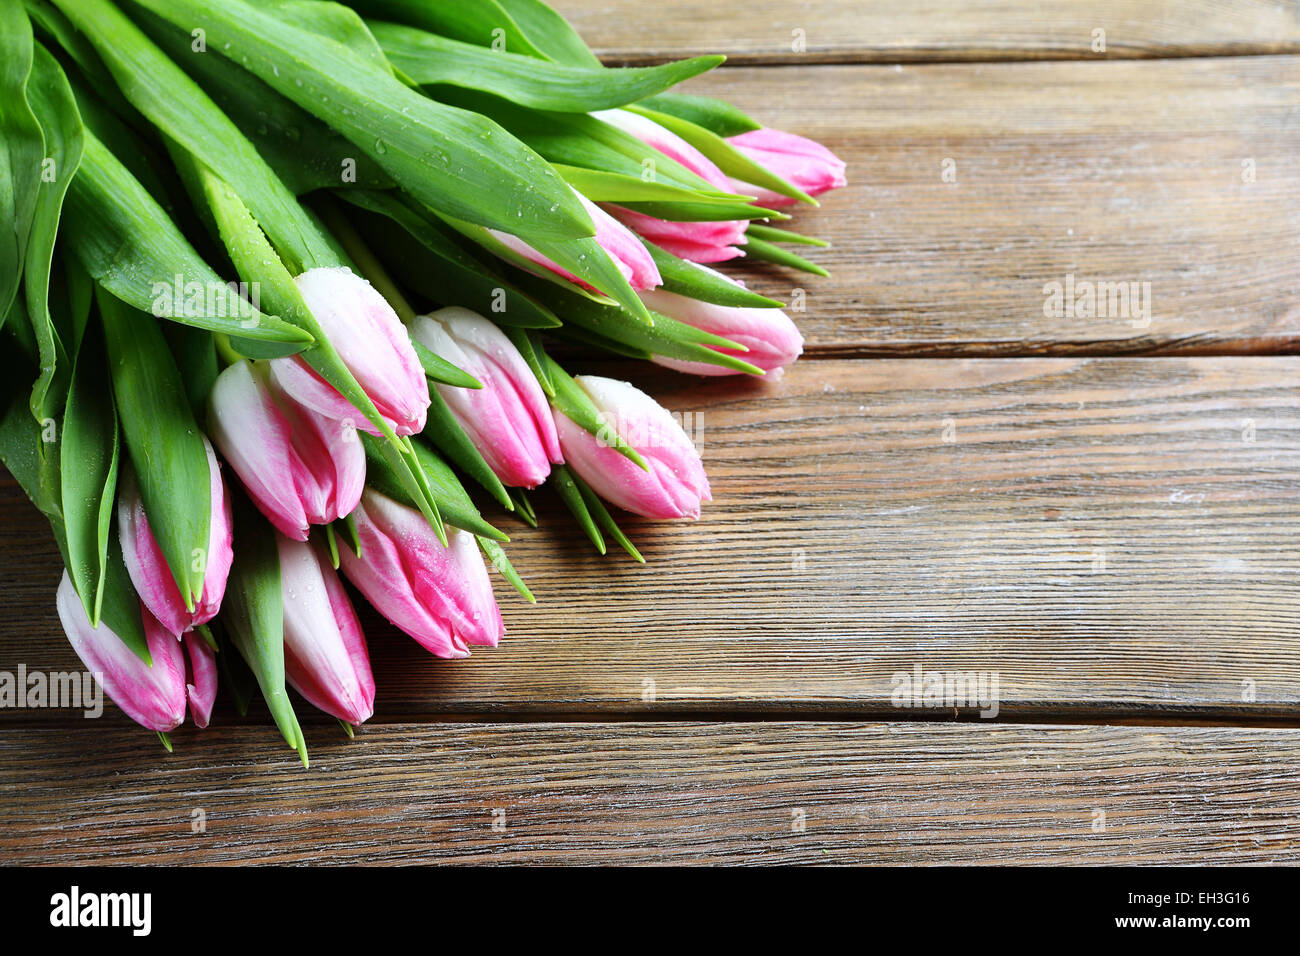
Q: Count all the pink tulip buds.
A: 12